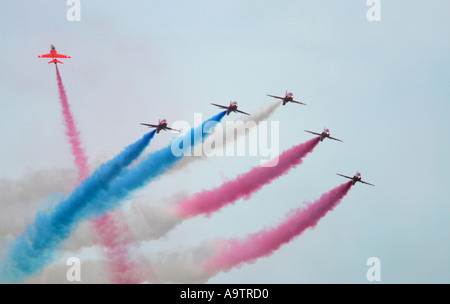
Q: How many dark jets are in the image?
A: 5